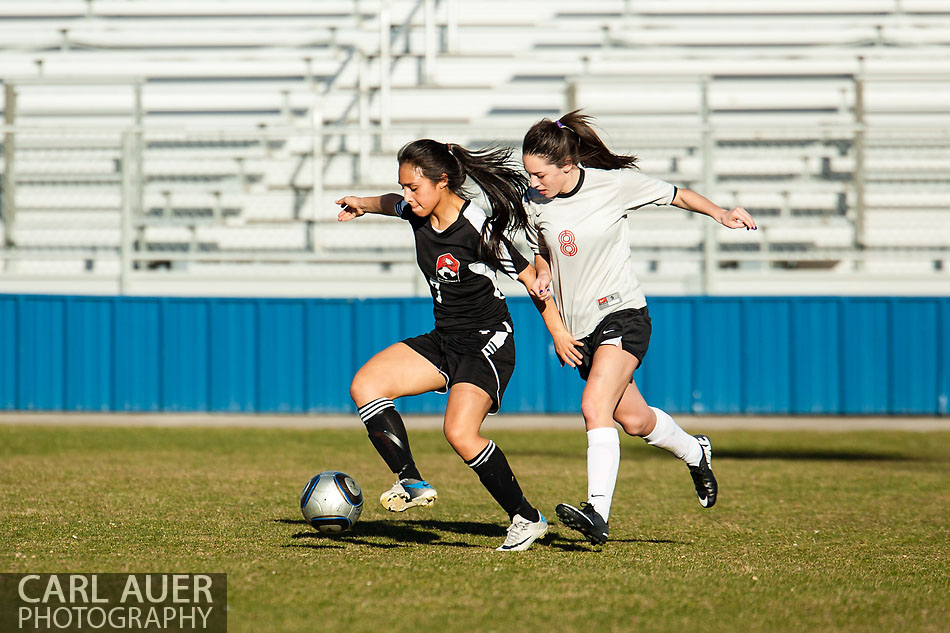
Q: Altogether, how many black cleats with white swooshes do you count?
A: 2